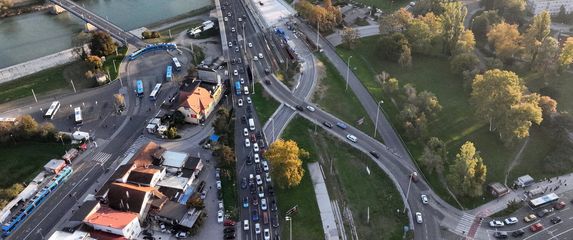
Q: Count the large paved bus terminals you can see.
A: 1